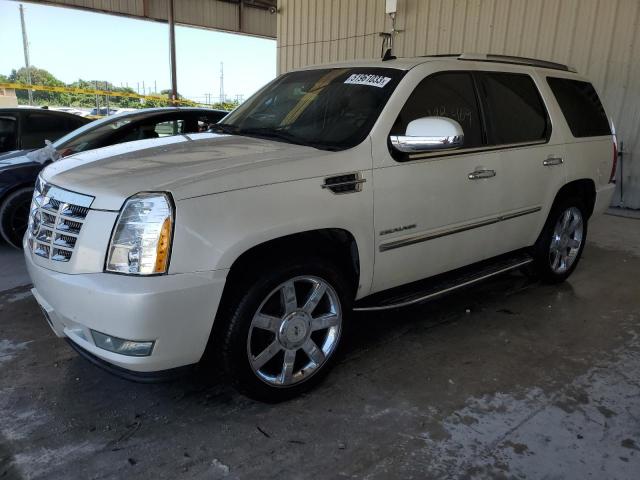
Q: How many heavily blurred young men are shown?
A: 0